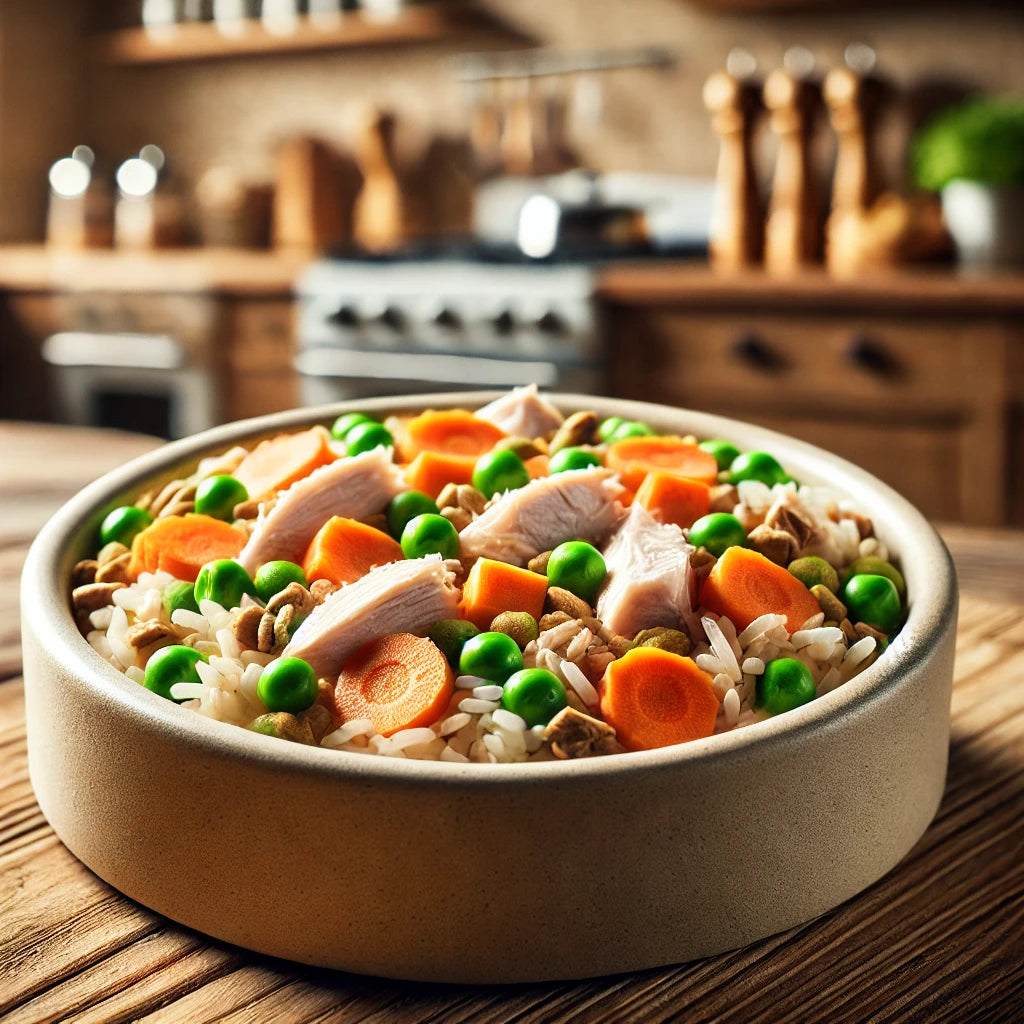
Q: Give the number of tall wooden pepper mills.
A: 3